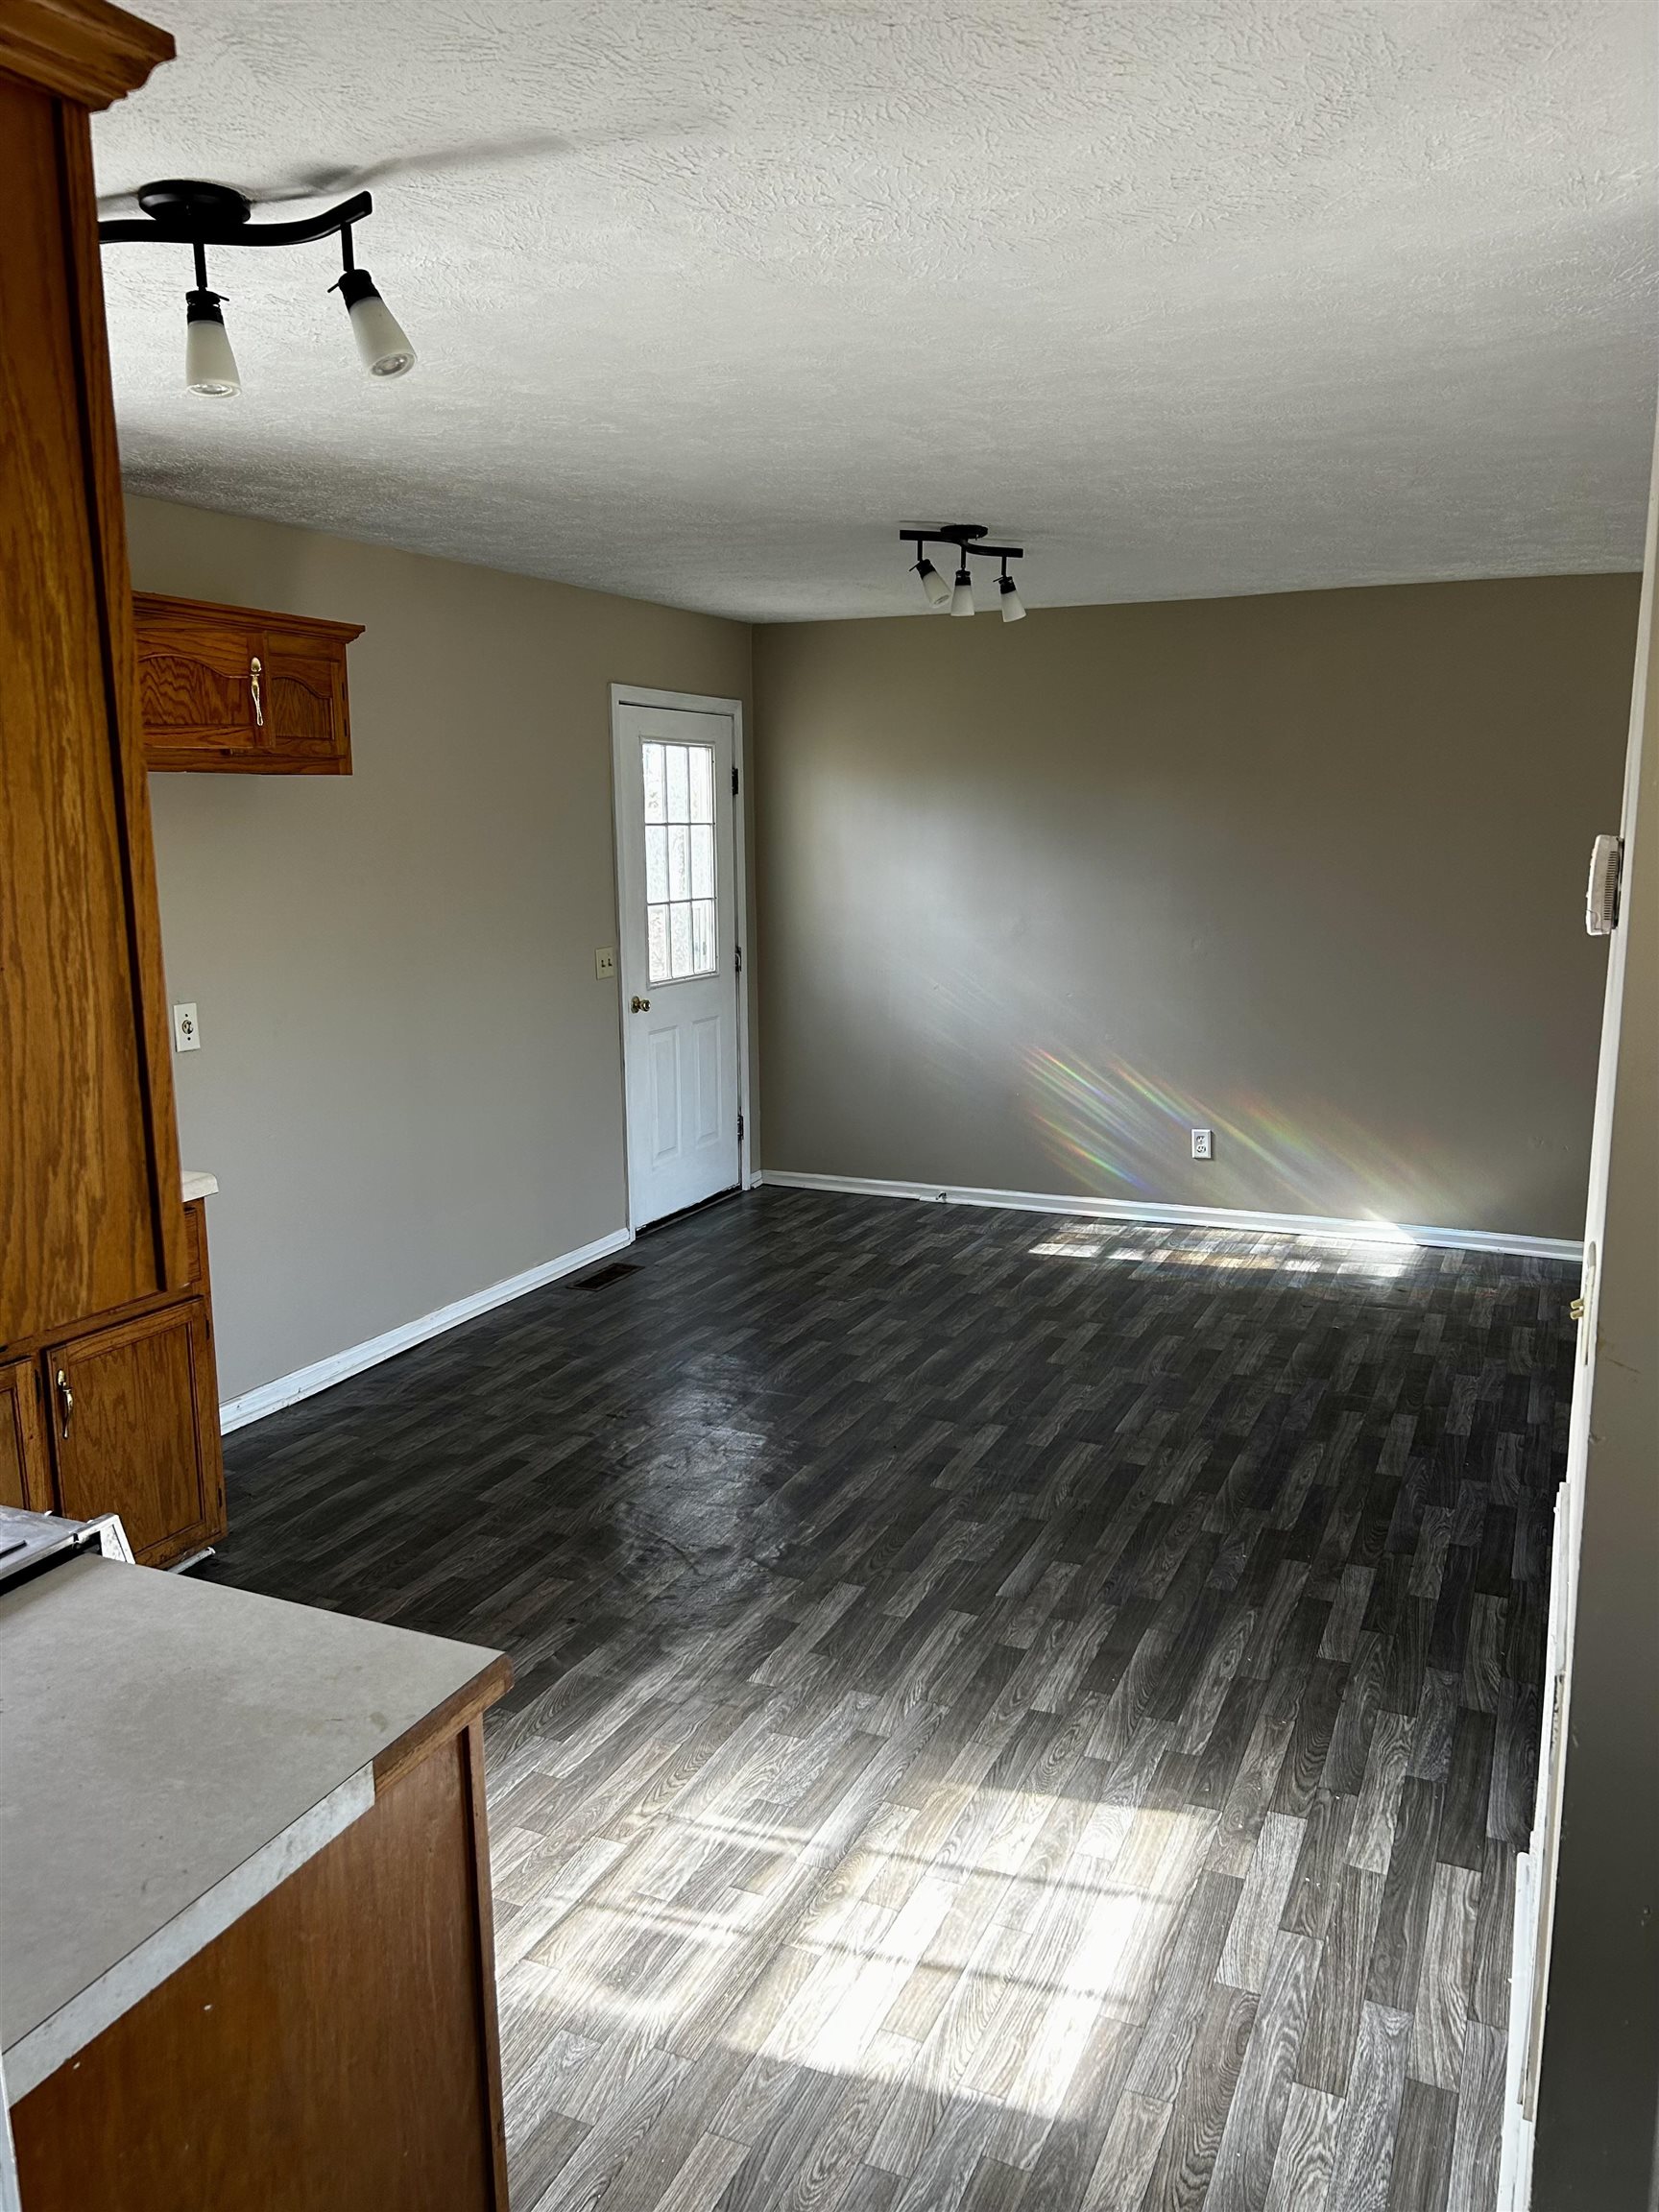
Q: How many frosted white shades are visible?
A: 5